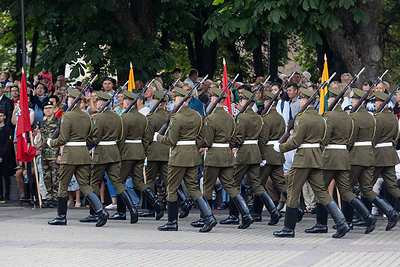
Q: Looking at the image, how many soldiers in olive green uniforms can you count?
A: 12